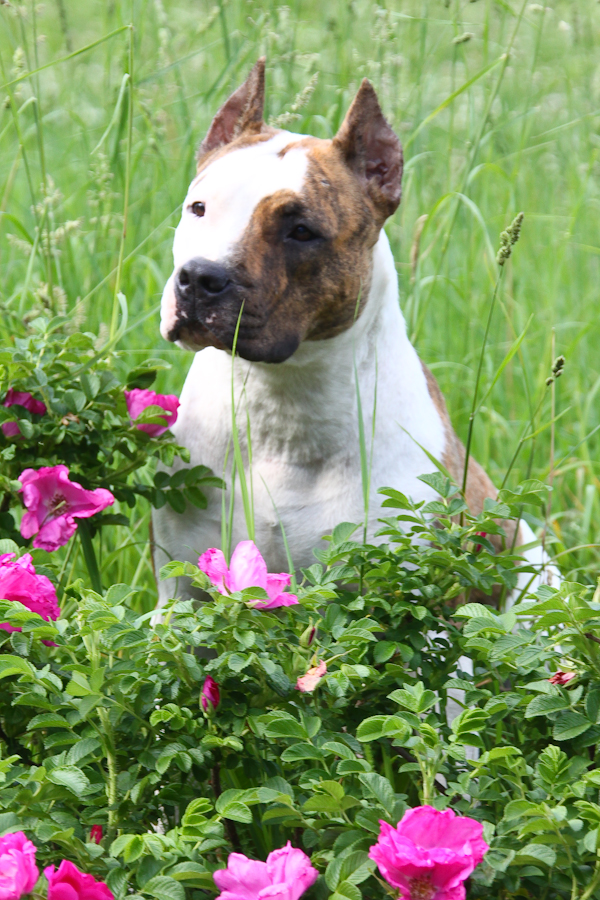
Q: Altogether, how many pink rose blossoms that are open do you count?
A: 9